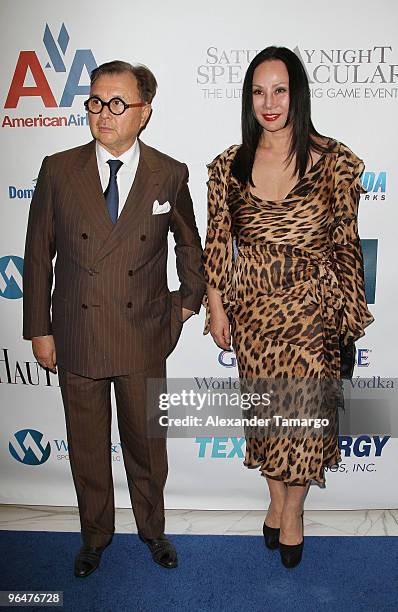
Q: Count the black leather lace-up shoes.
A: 2